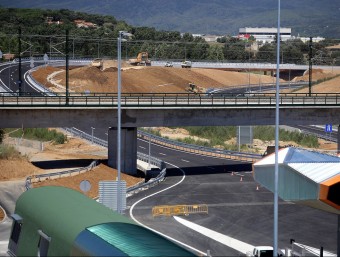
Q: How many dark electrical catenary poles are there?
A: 3